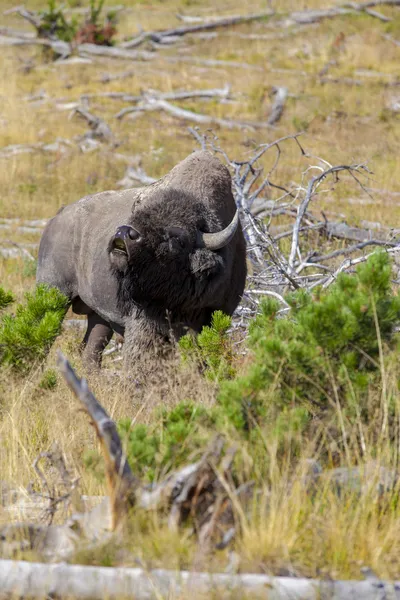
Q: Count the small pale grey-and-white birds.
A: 0